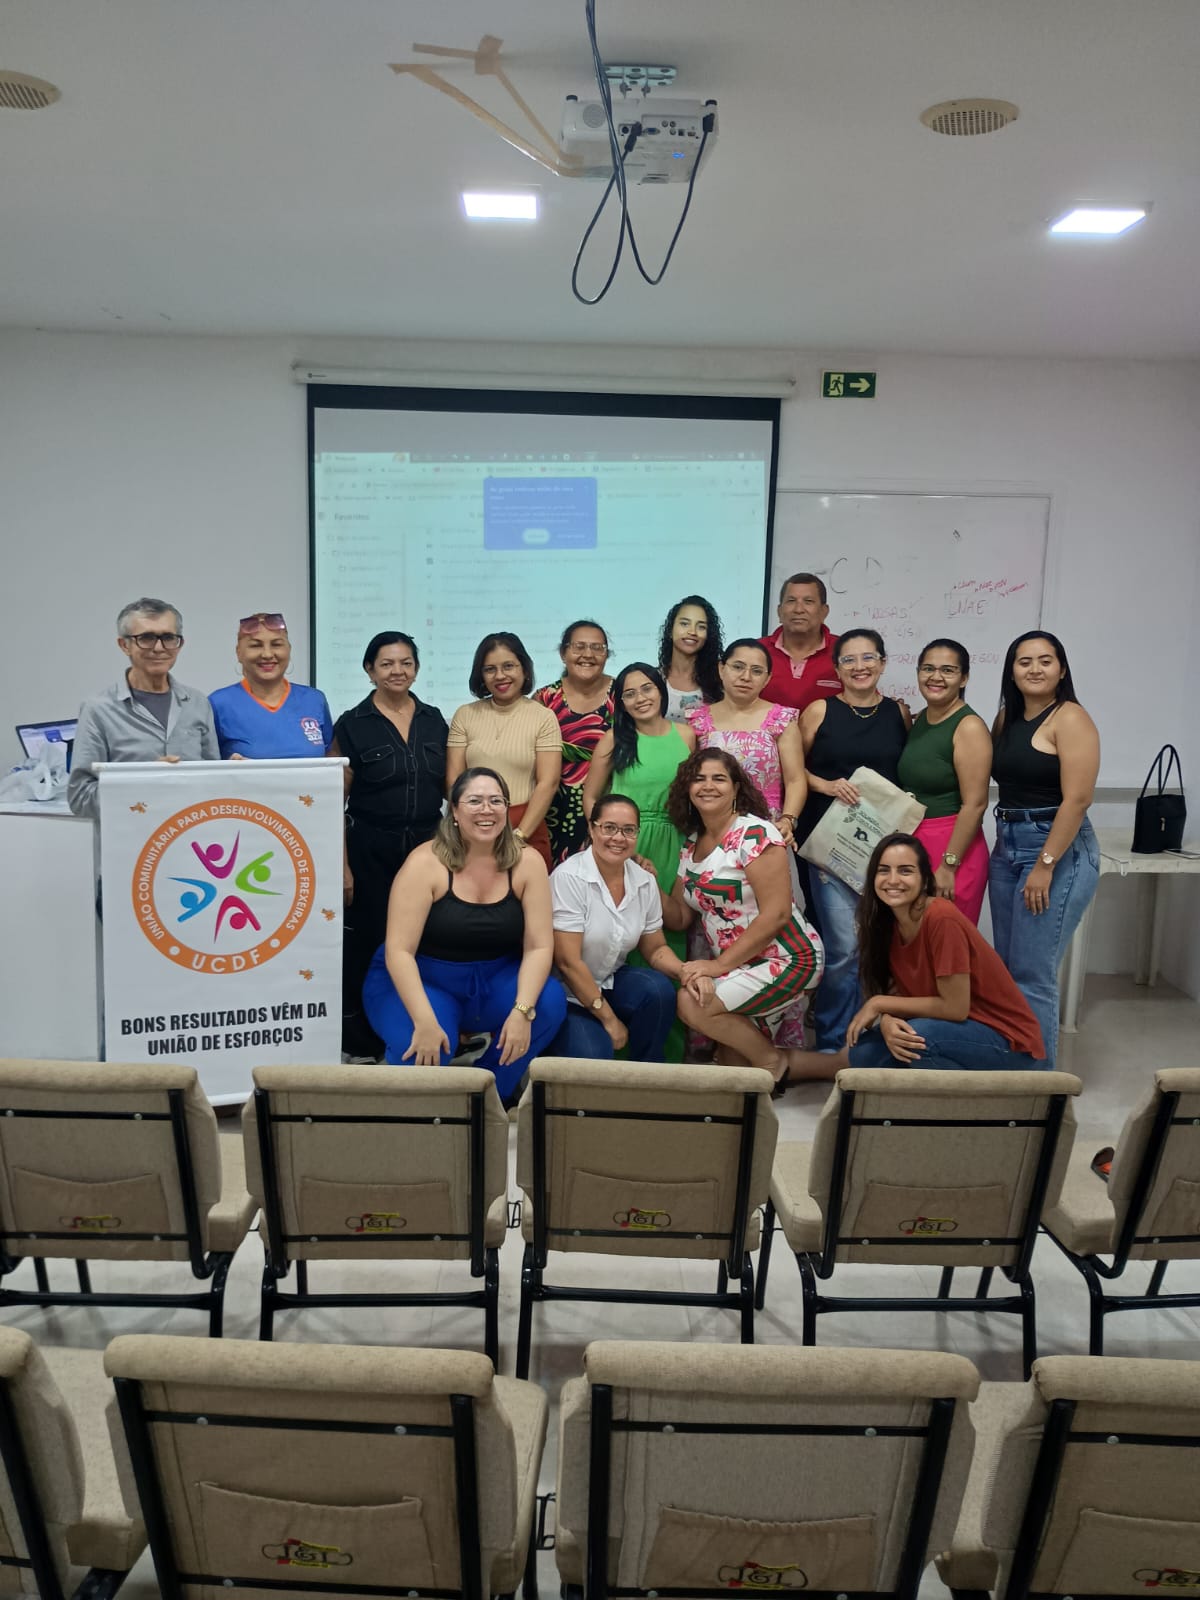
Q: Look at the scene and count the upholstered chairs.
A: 9